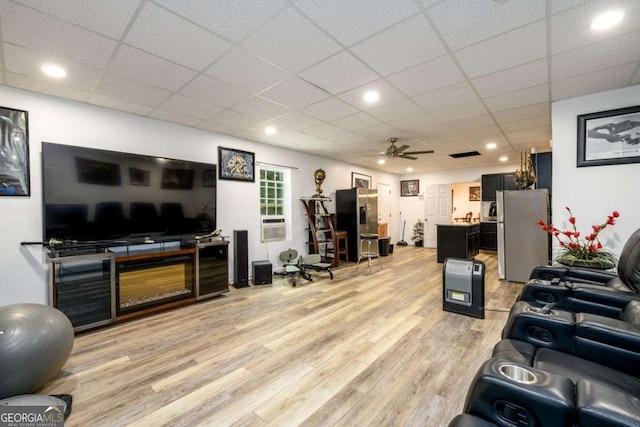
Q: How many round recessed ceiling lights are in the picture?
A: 8